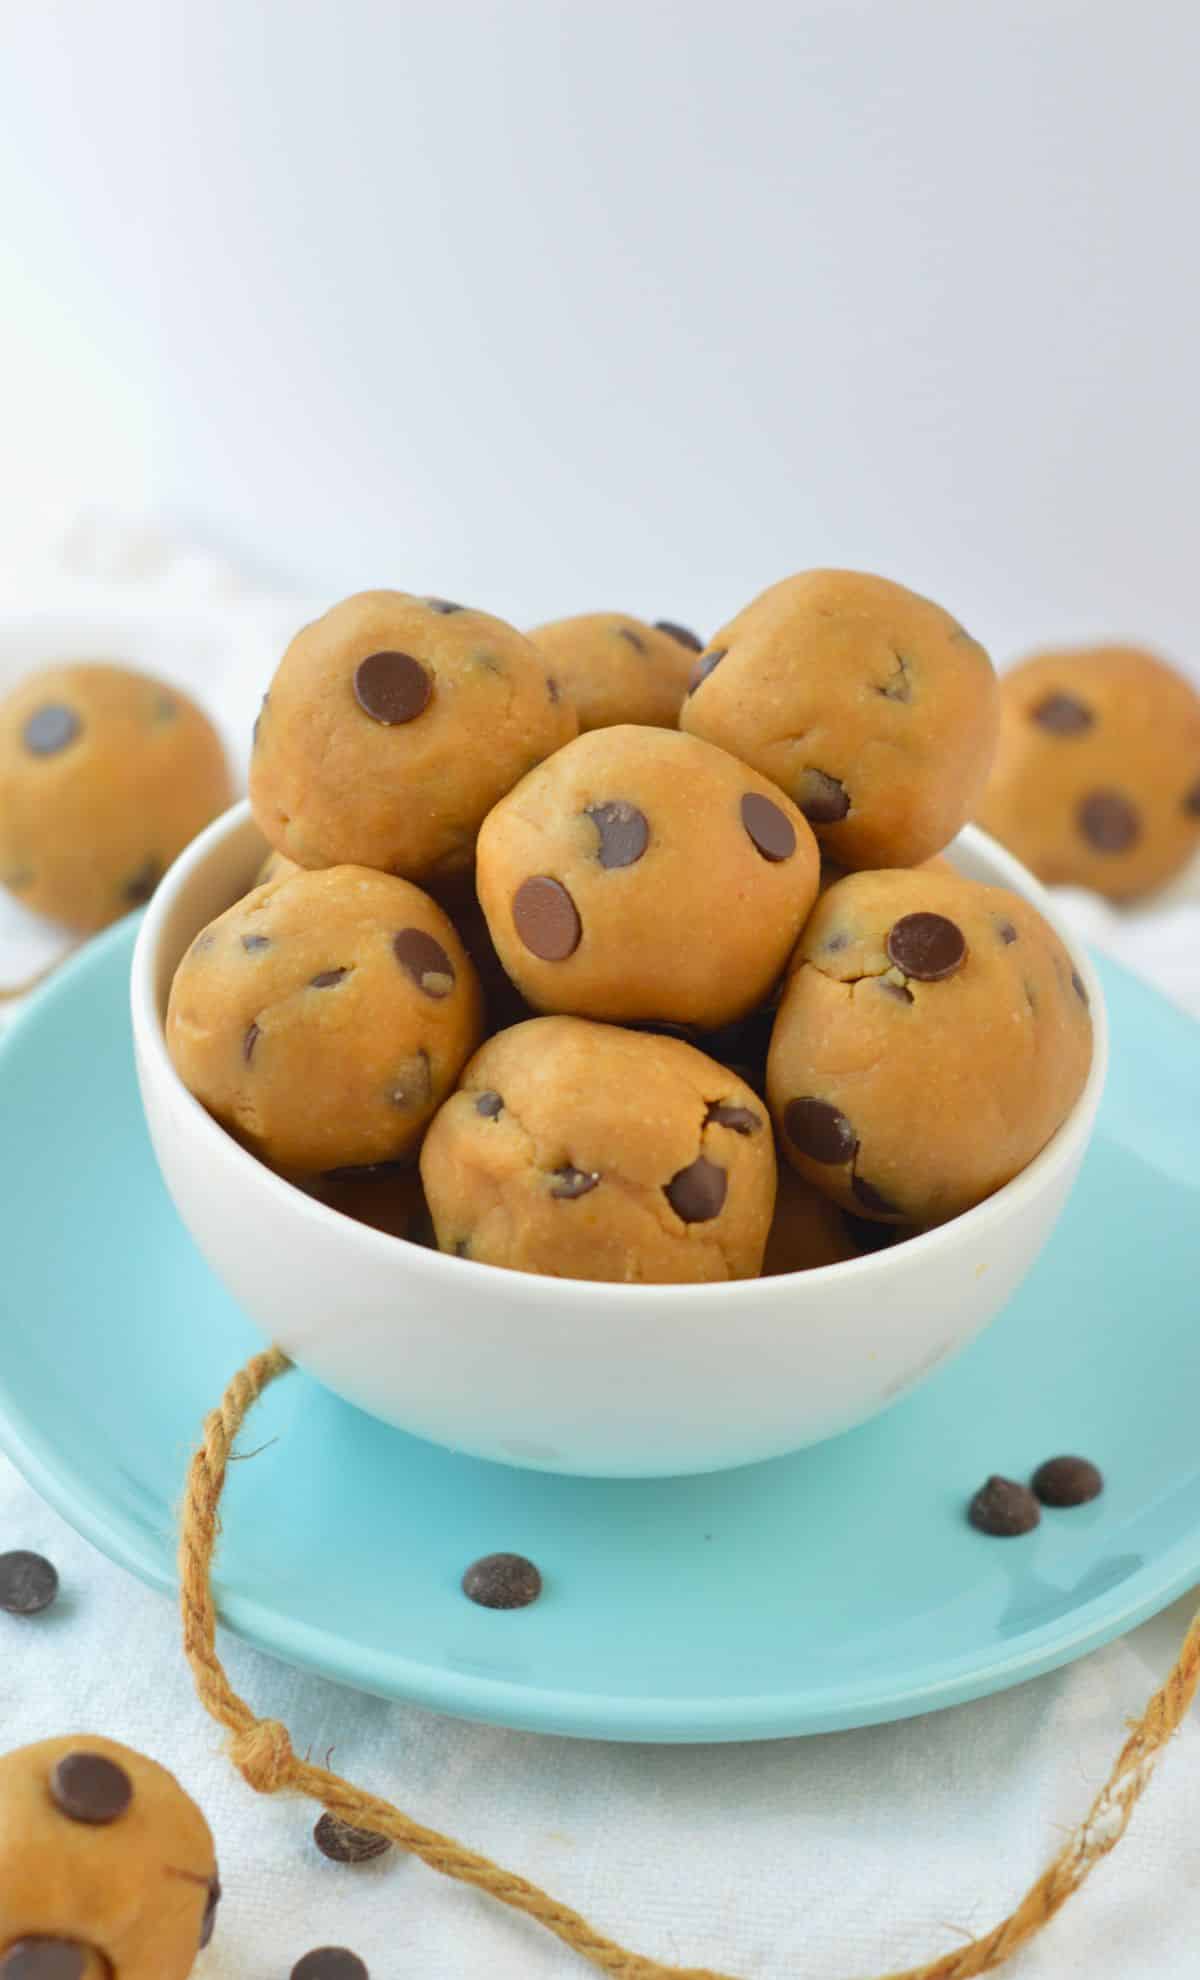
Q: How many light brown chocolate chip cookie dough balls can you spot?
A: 10